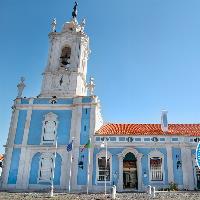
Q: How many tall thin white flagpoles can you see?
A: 4